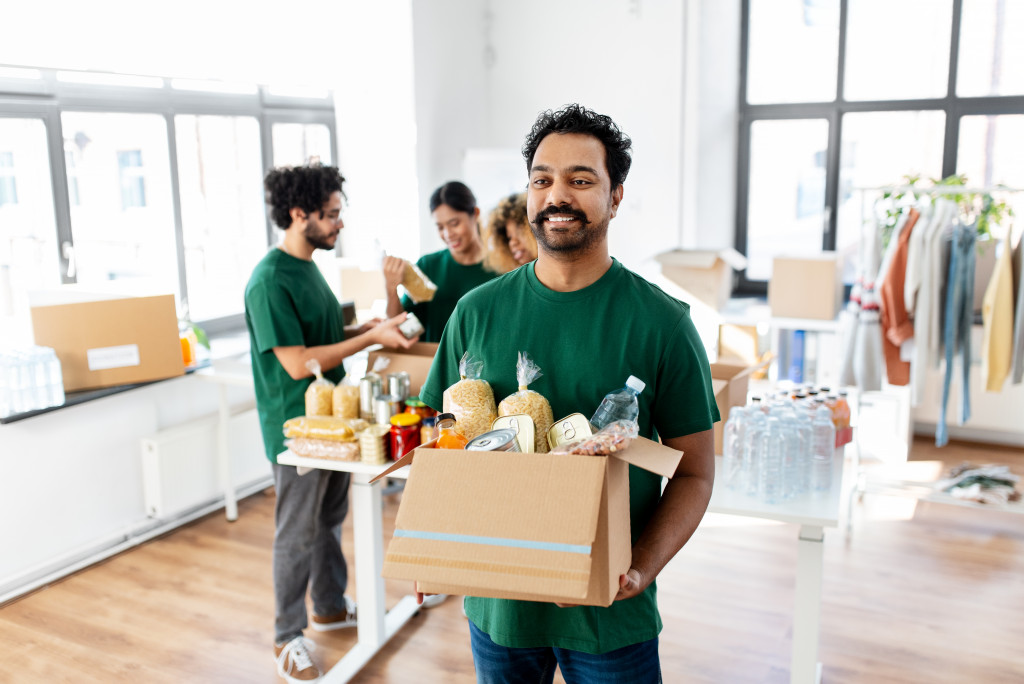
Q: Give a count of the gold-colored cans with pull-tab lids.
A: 2